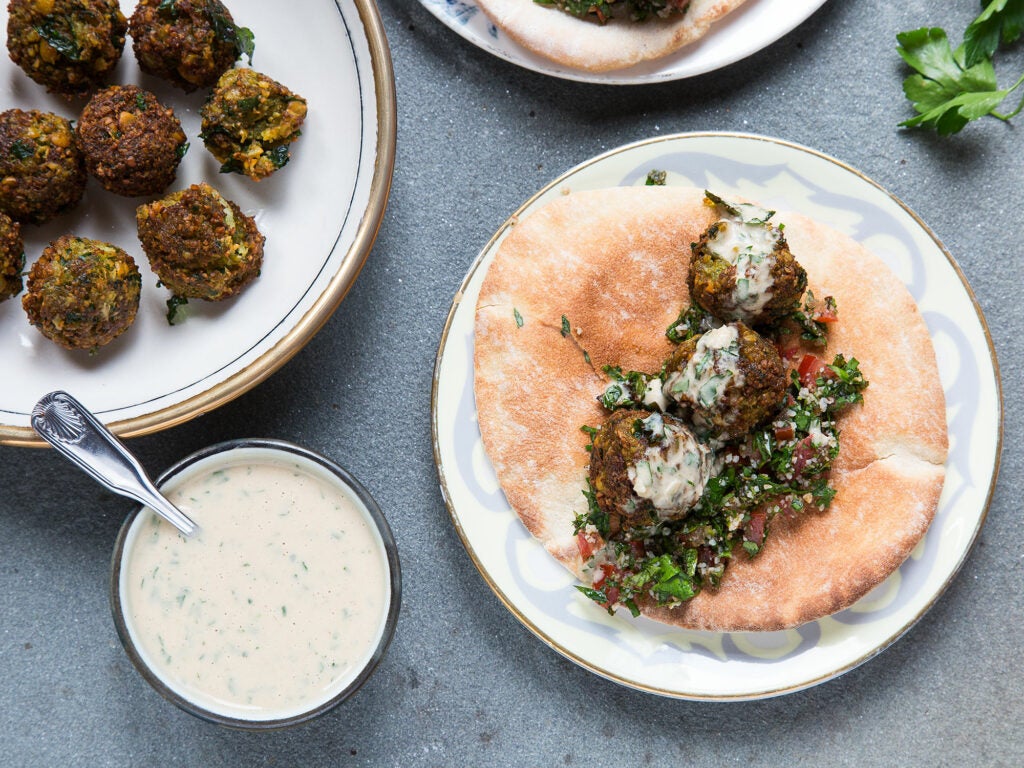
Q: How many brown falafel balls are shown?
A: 11